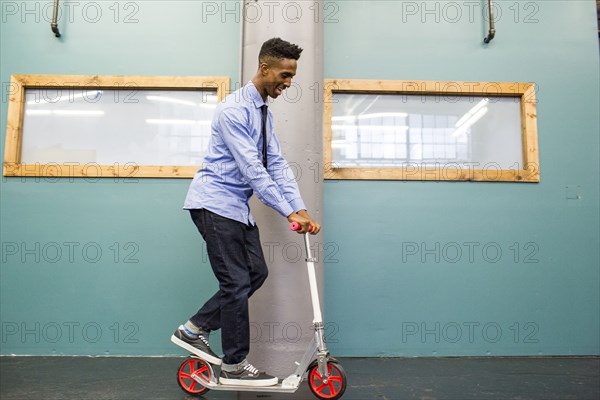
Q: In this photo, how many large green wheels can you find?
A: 0